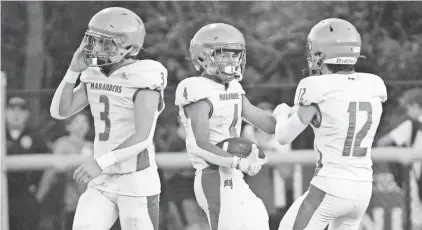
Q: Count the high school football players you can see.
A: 3